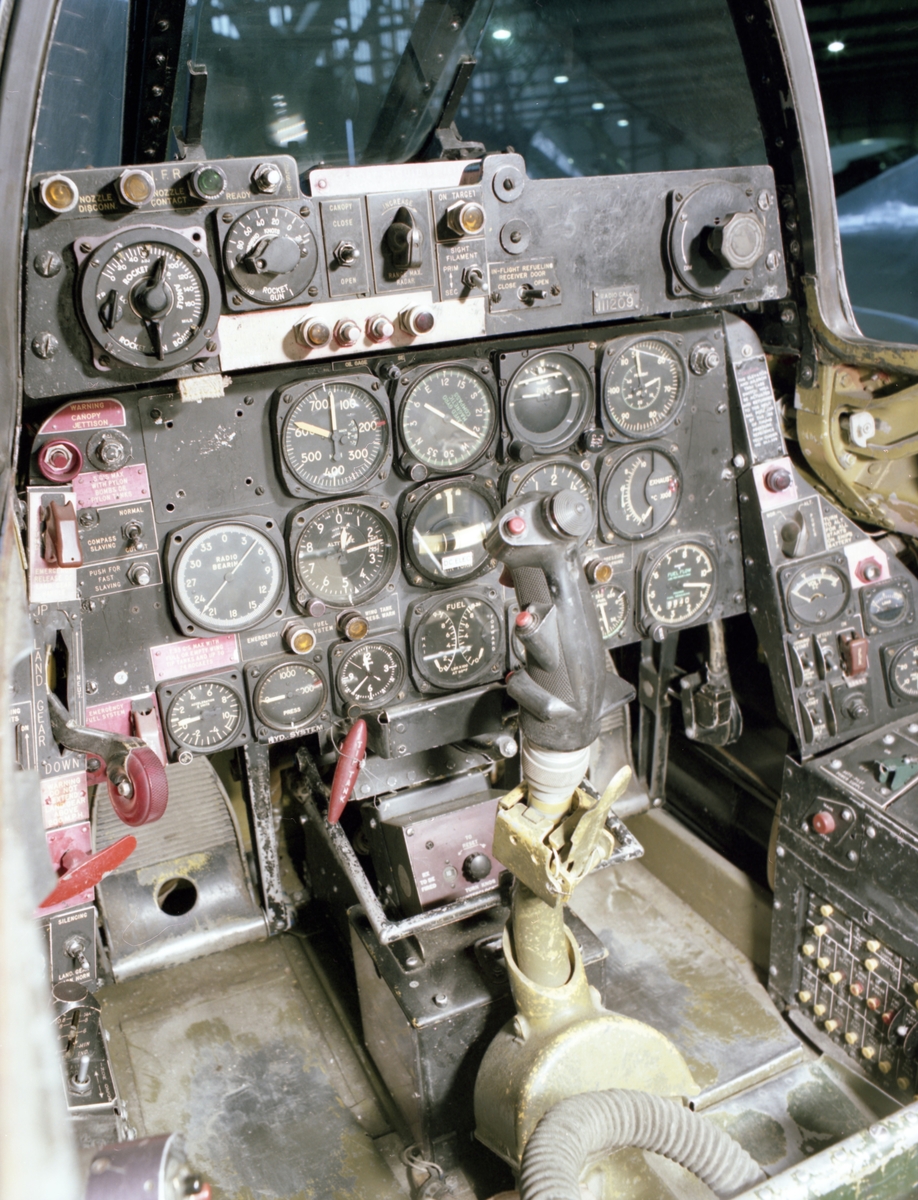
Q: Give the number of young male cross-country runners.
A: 0